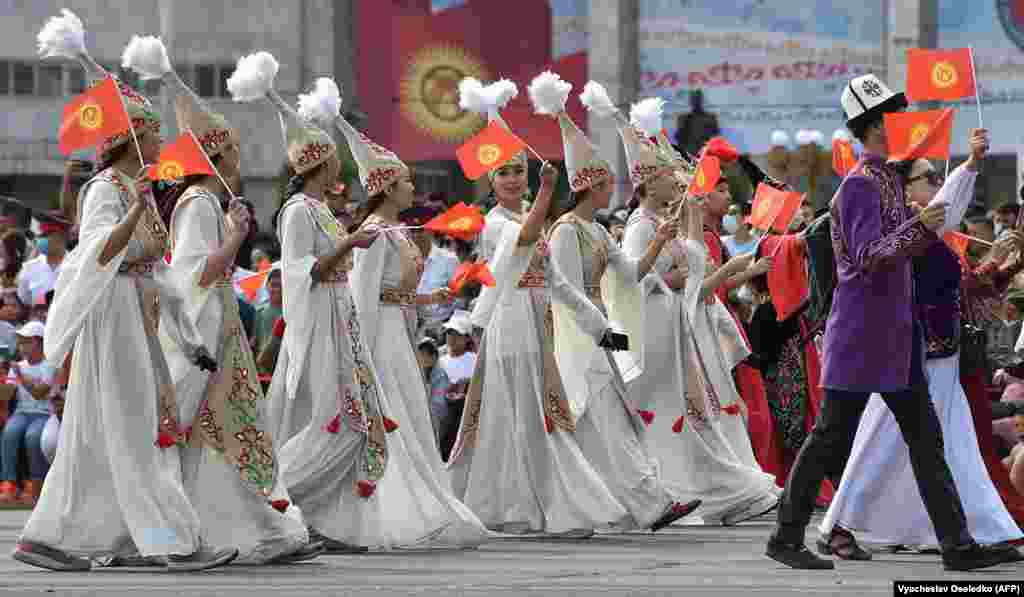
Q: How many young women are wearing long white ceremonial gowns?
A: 8